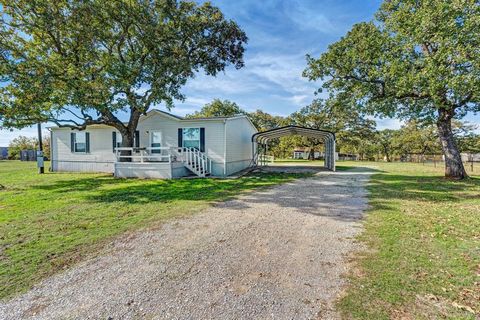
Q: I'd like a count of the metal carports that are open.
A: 1